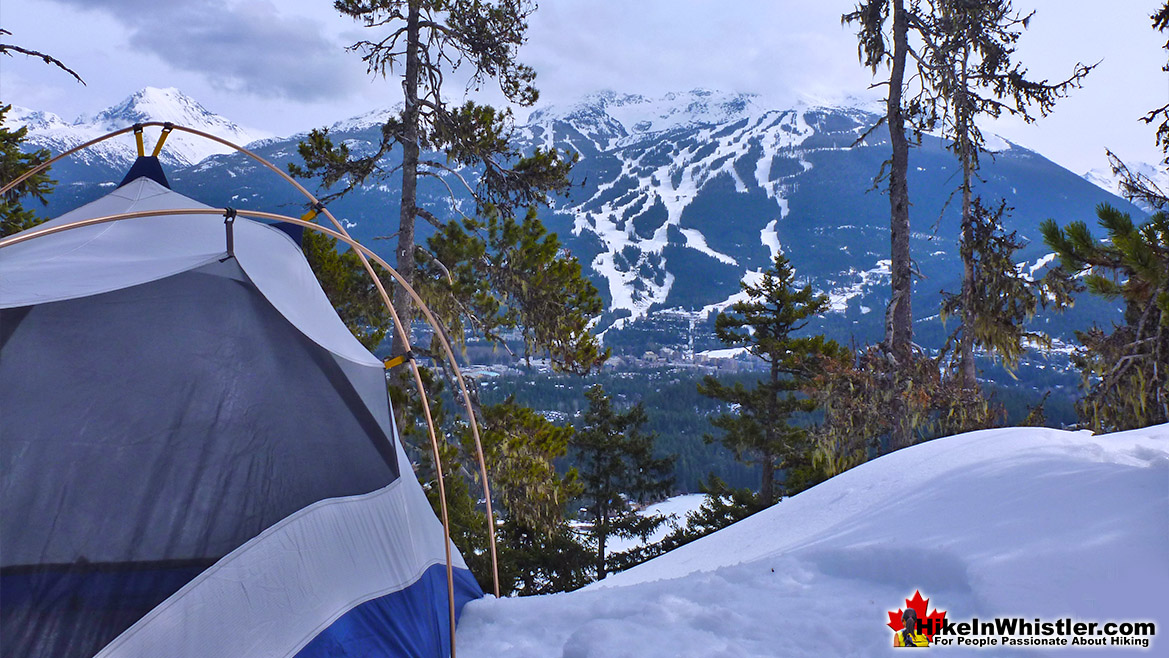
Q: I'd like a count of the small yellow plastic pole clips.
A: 4